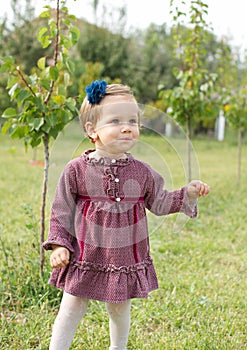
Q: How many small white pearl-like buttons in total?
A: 3